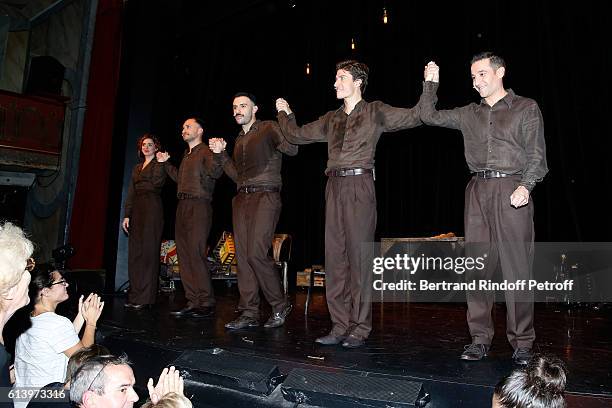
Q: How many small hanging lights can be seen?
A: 3